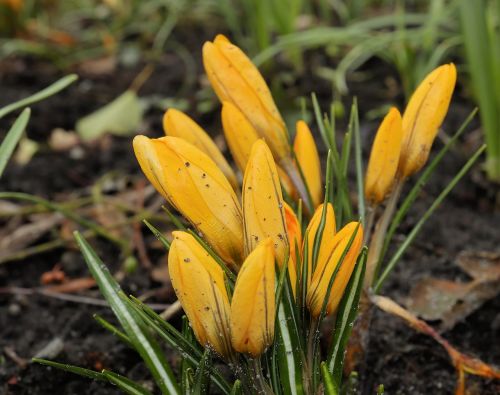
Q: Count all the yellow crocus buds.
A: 13